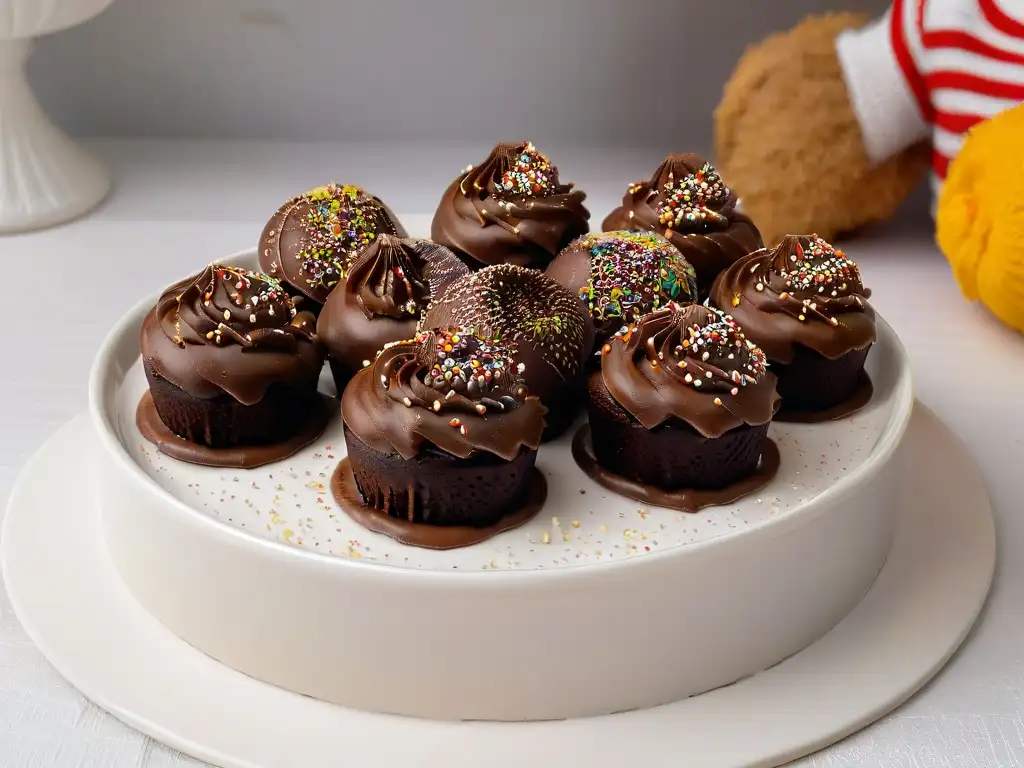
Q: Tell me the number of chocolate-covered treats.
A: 10